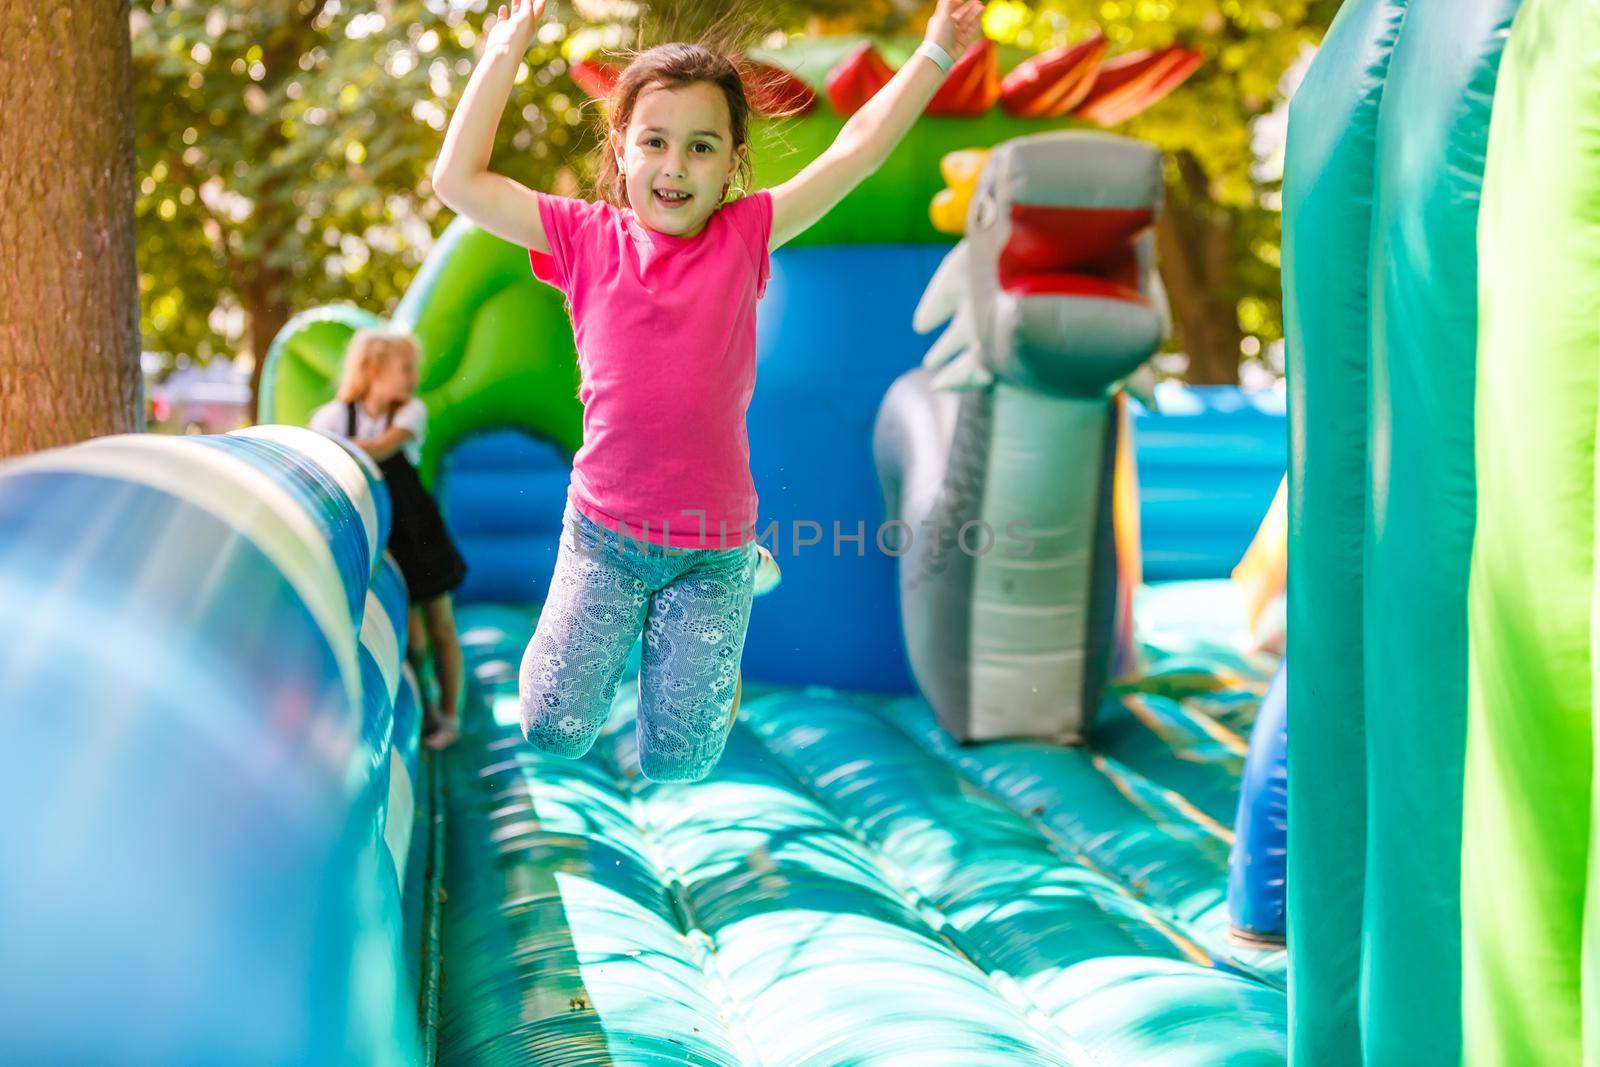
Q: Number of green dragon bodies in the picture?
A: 1